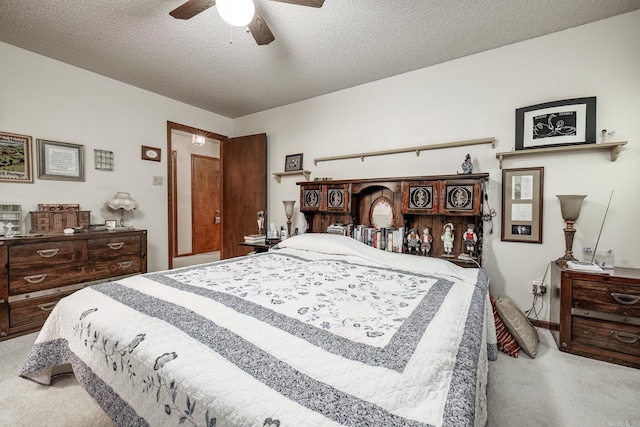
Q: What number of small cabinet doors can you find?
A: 4